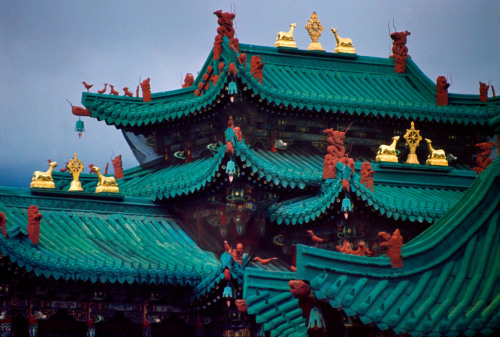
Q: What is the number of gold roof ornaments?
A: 9